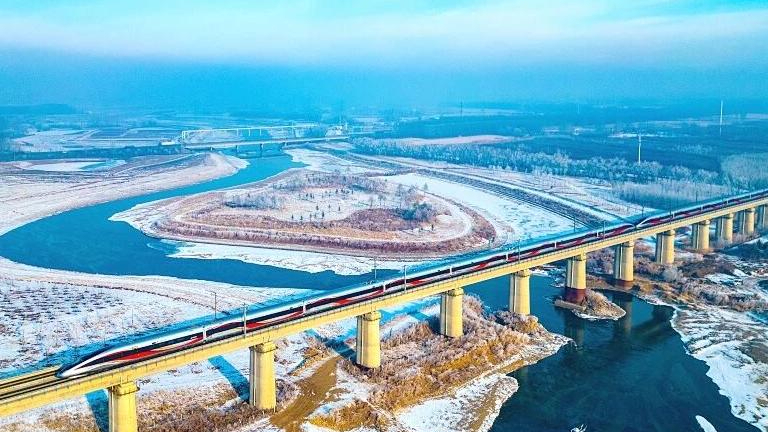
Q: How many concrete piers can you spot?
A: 12